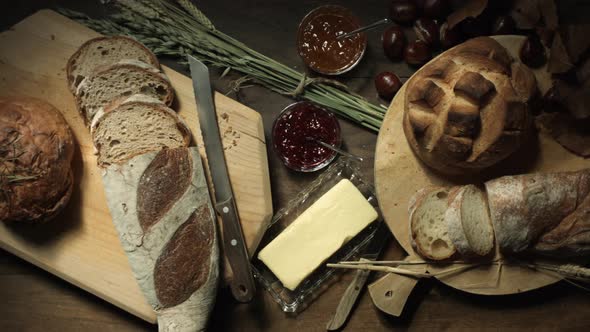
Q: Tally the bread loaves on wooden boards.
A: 4